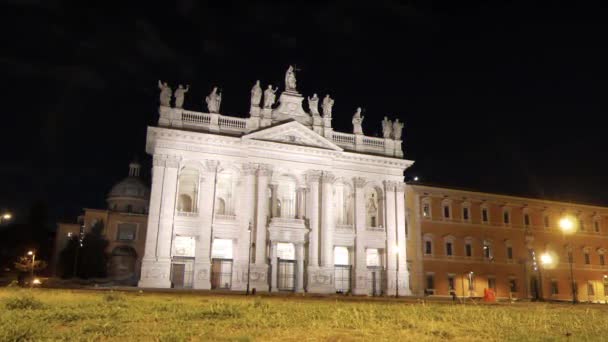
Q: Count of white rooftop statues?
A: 11